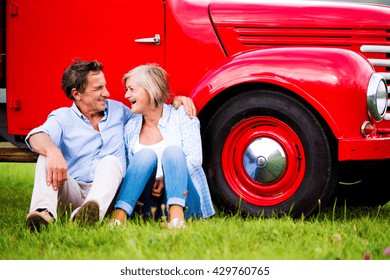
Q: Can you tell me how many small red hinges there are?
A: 2